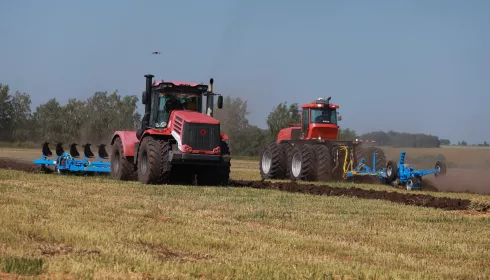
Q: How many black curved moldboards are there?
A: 5